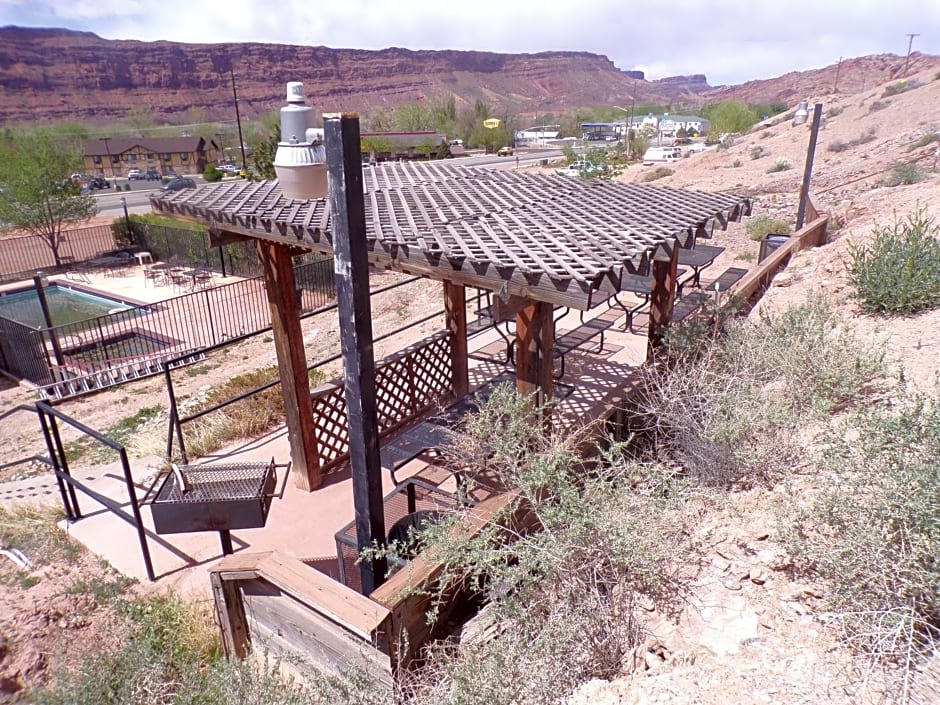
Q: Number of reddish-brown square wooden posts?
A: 4